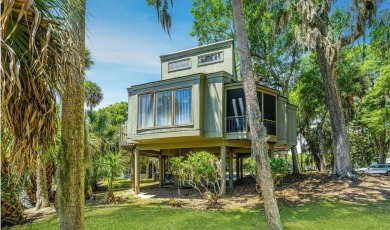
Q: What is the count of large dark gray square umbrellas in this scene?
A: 0